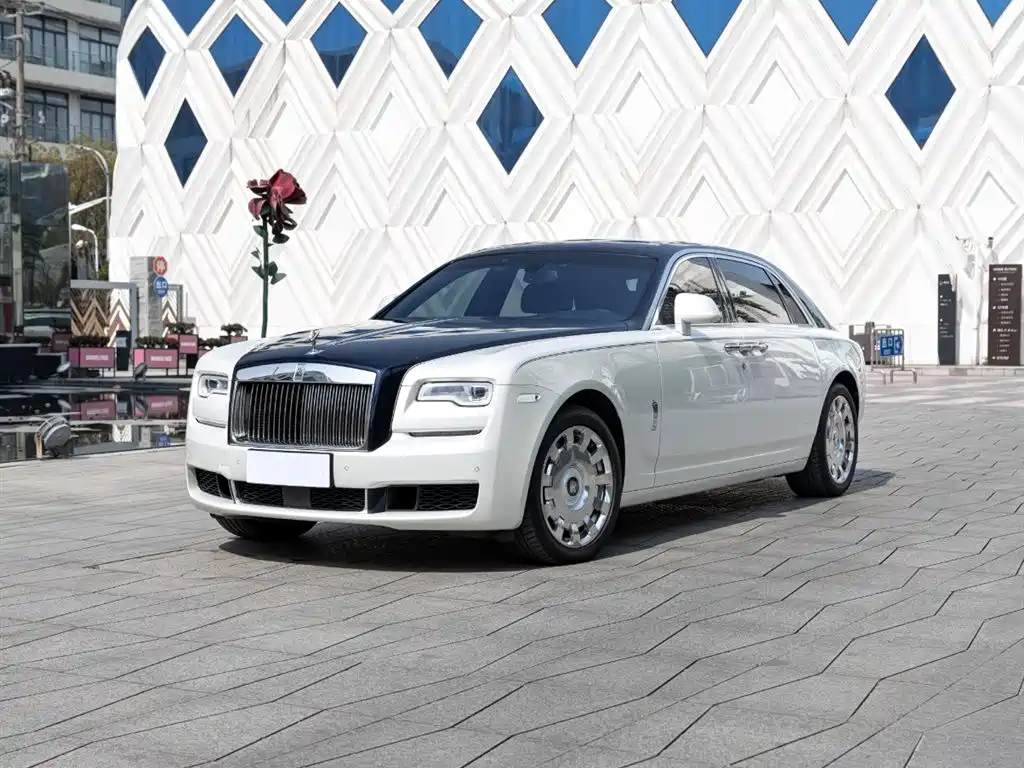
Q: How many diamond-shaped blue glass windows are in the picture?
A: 14